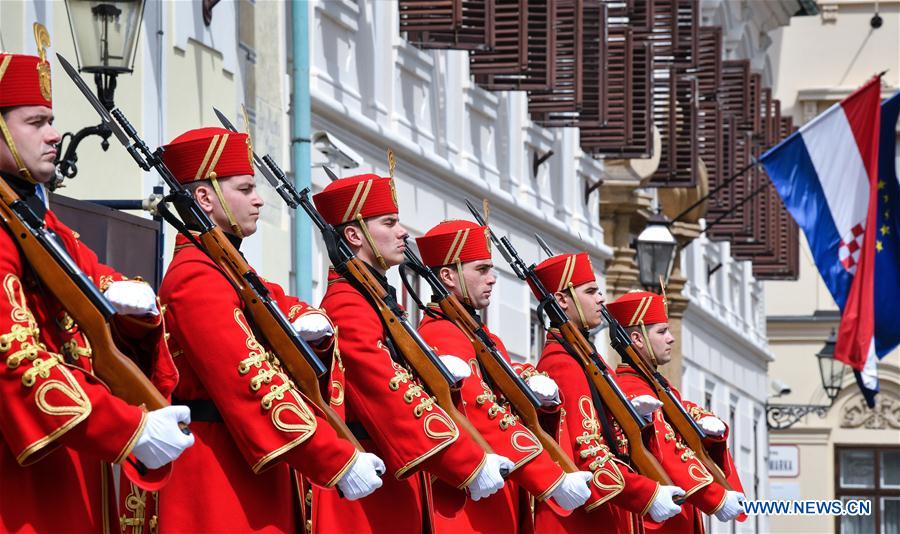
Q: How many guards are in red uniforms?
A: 6